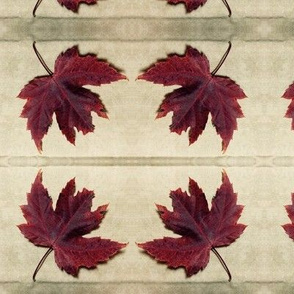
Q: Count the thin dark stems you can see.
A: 6